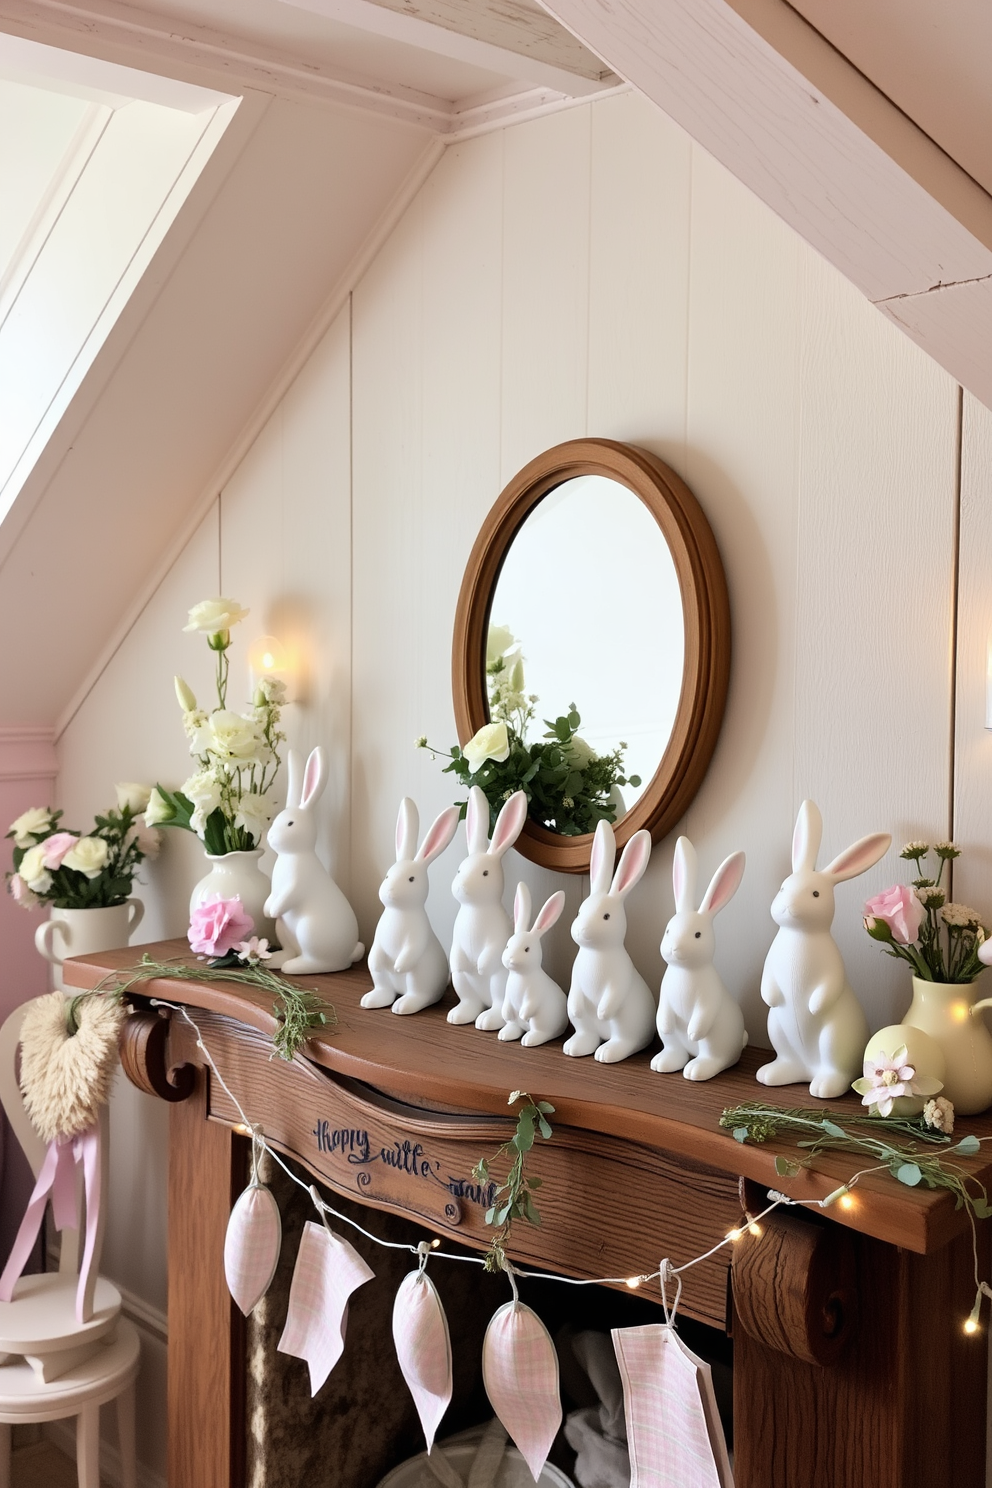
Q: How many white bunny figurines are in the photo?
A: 7